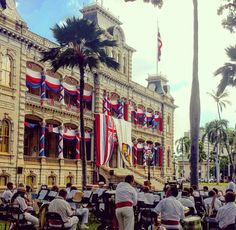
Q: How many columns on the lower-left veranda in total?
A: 3